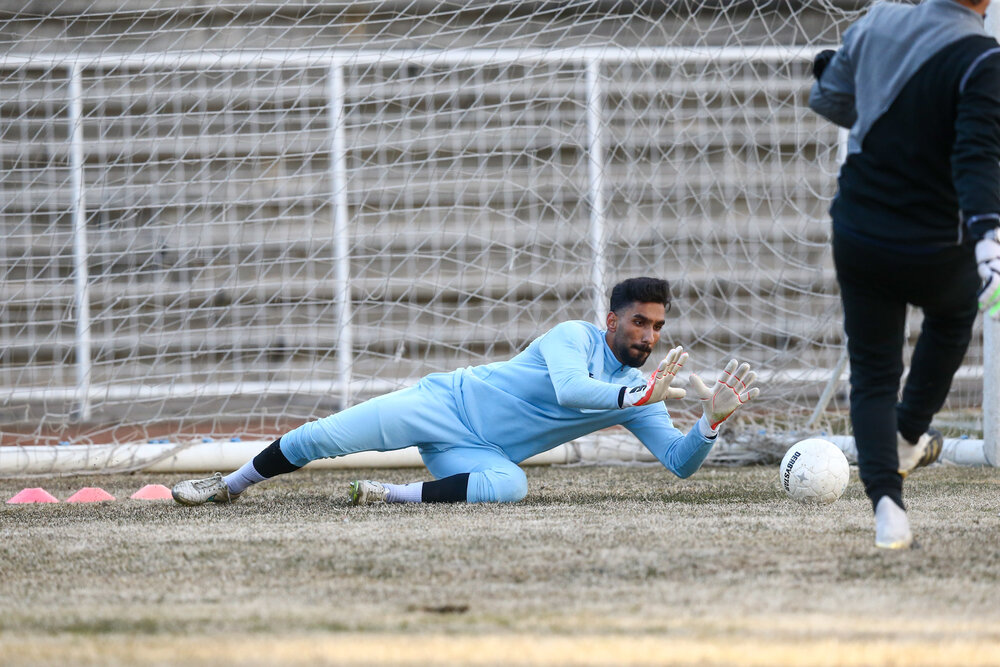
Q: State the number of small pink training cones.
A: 3